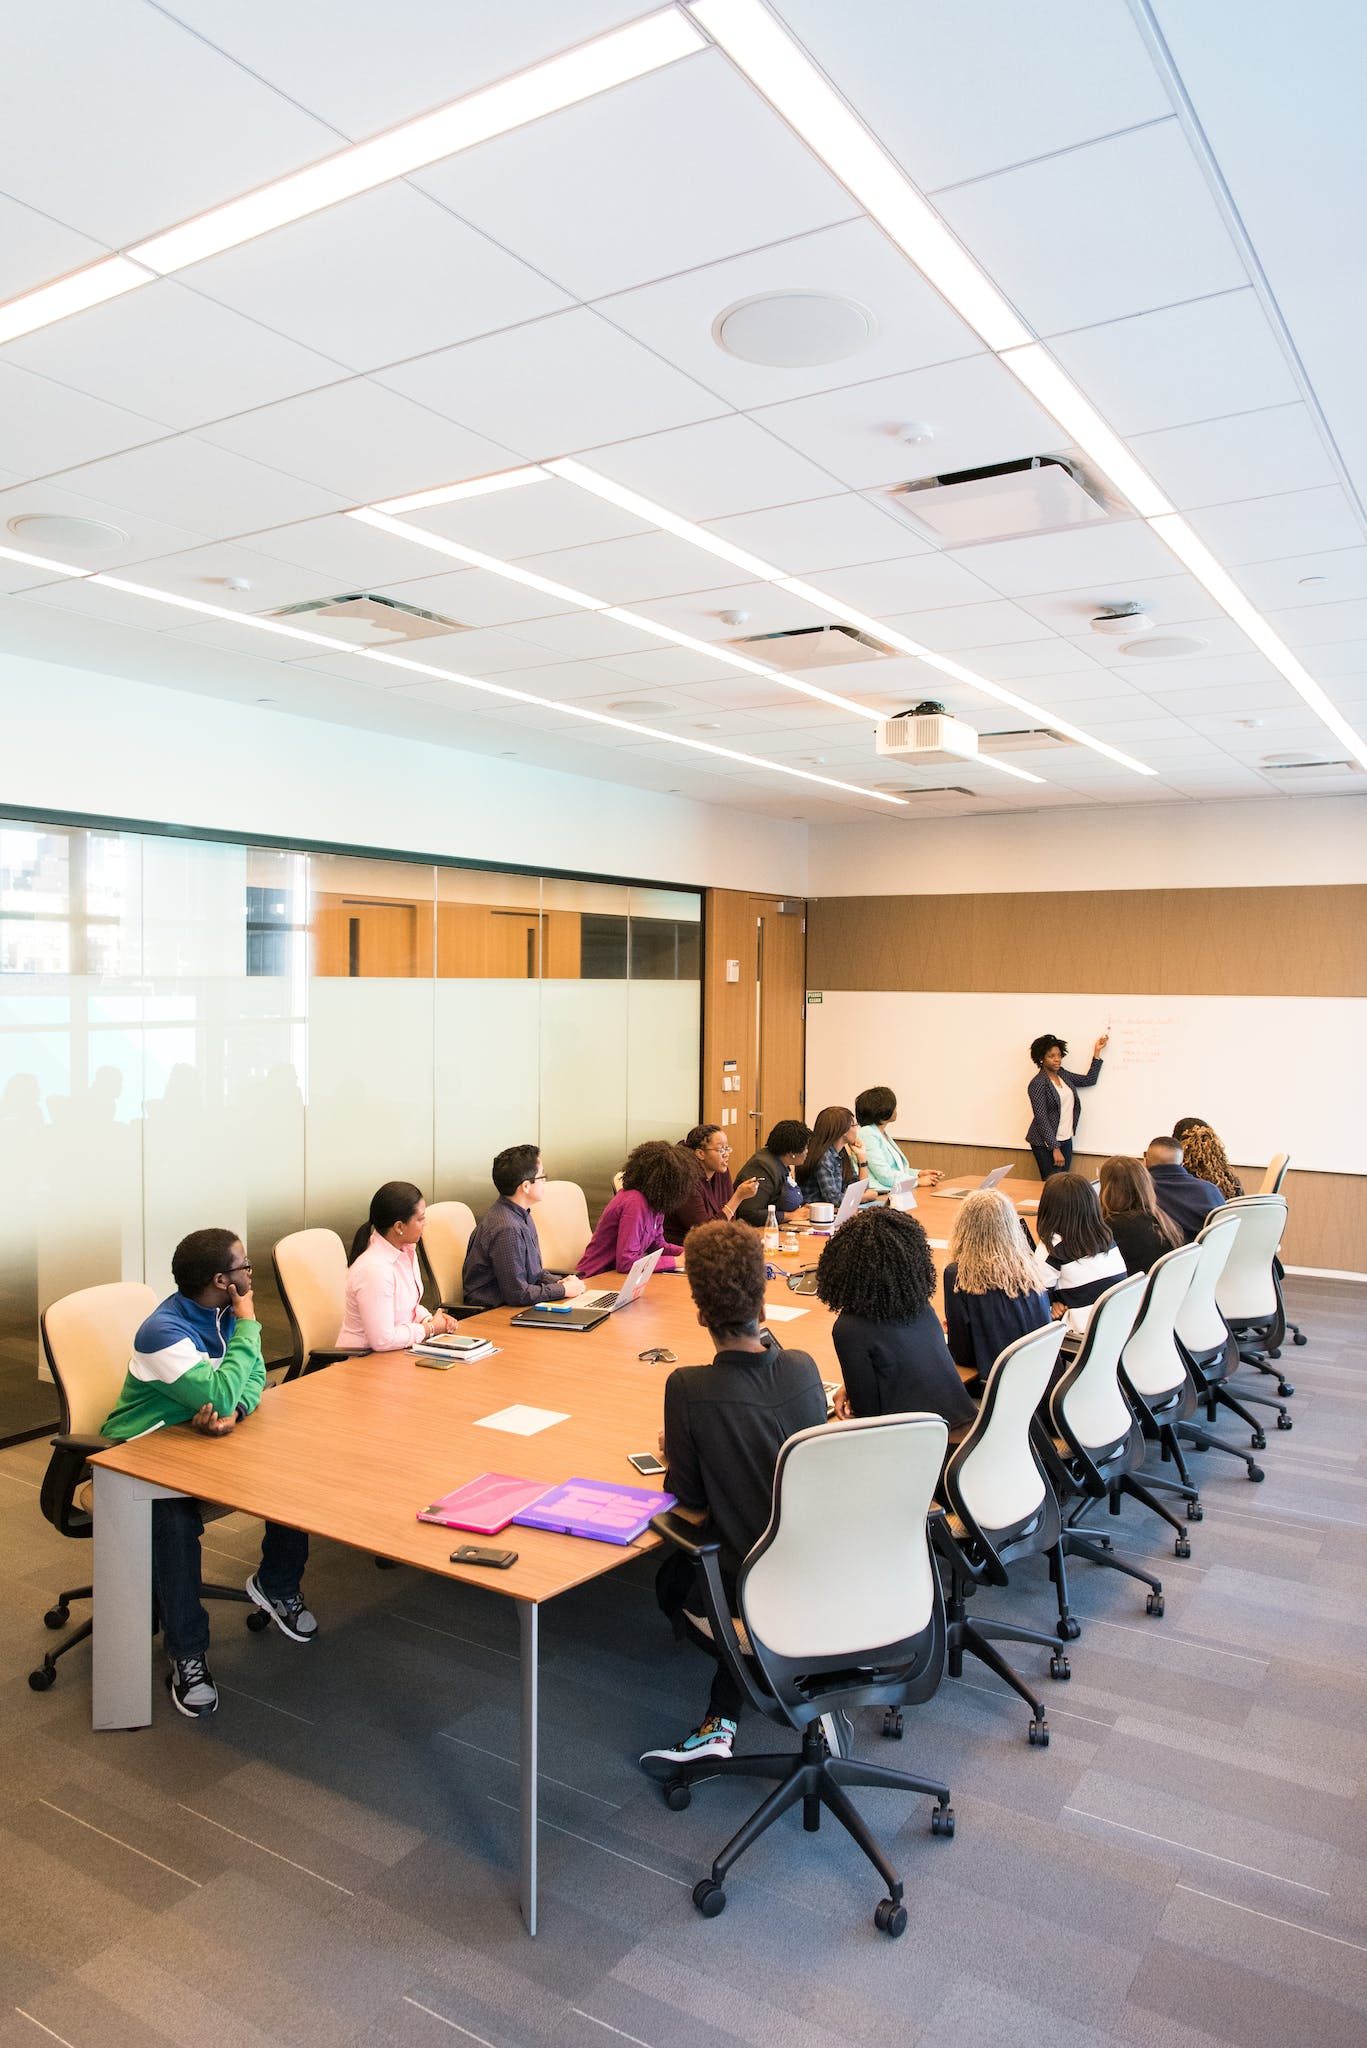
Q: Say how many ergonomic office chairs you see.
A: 13